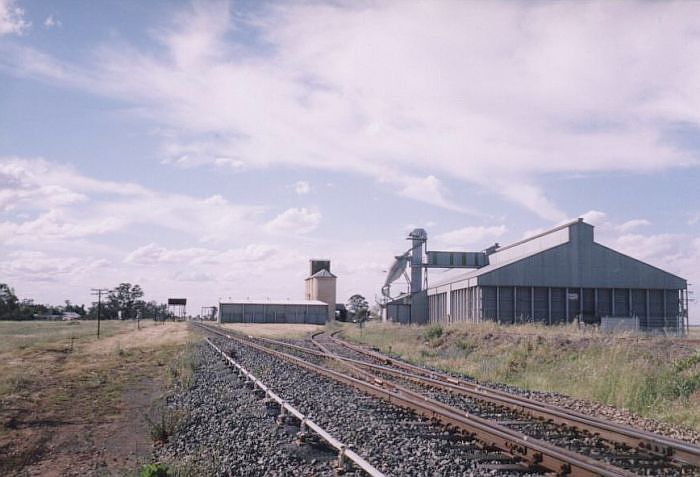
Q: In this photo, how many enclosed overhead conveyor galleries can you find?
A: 1